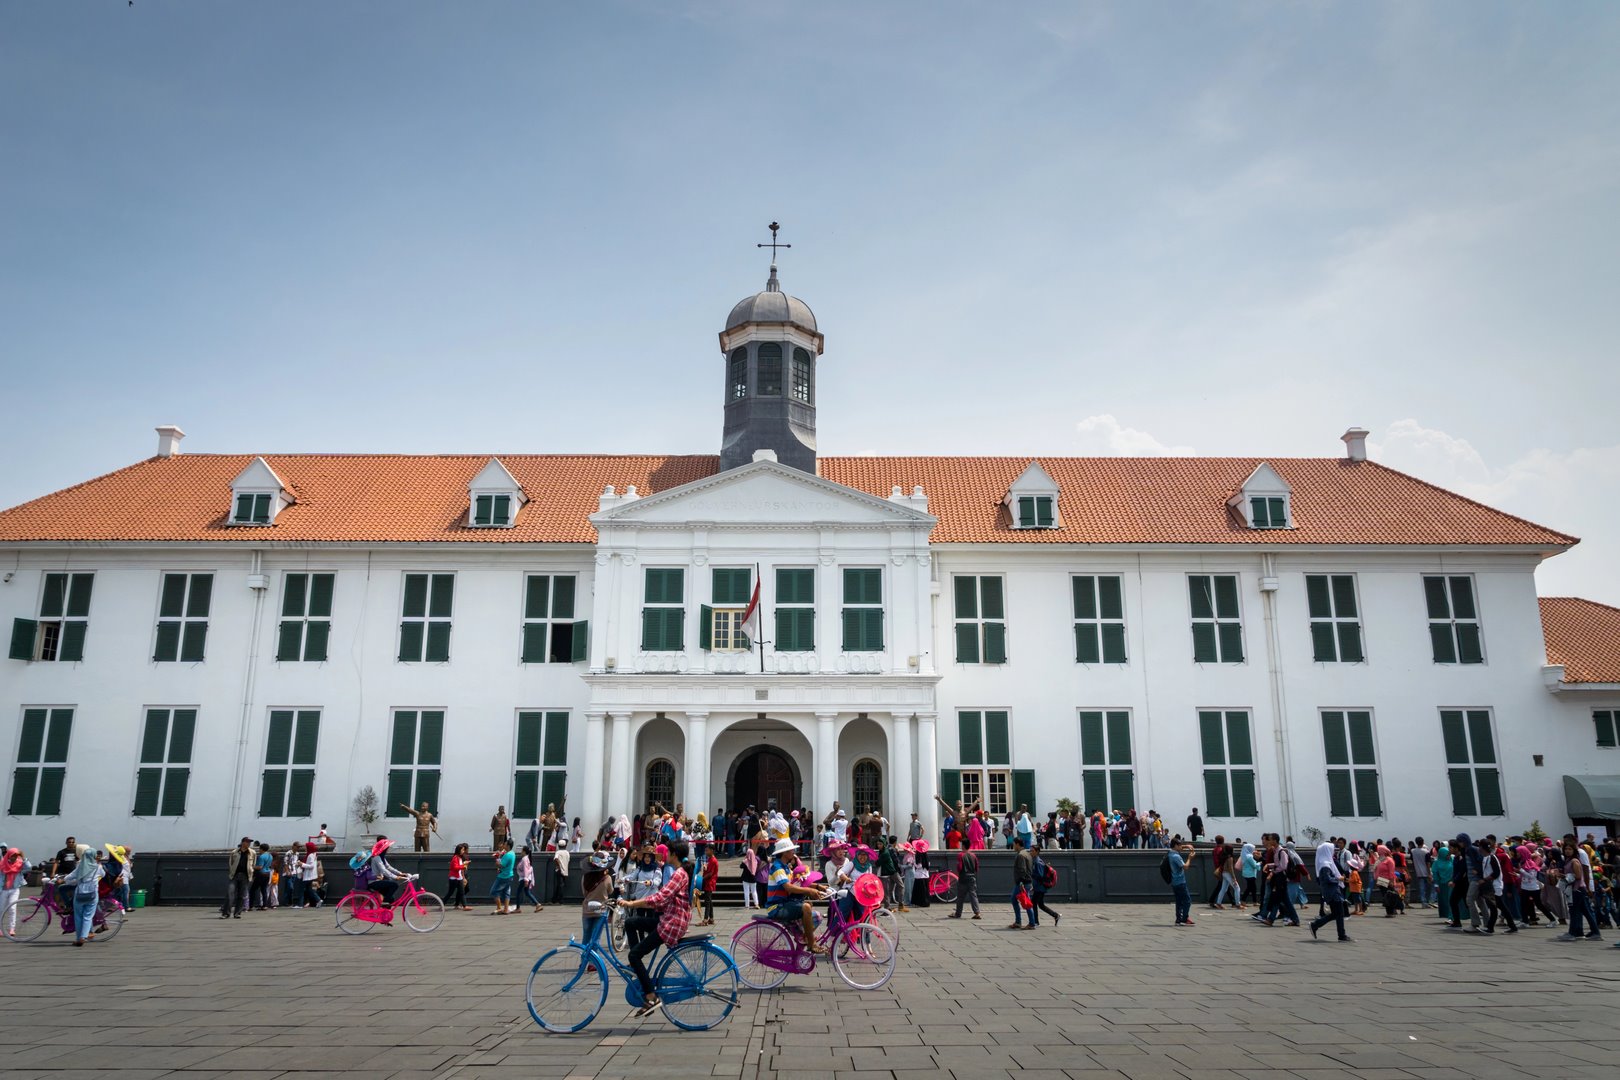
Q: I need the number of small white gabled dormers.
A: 4